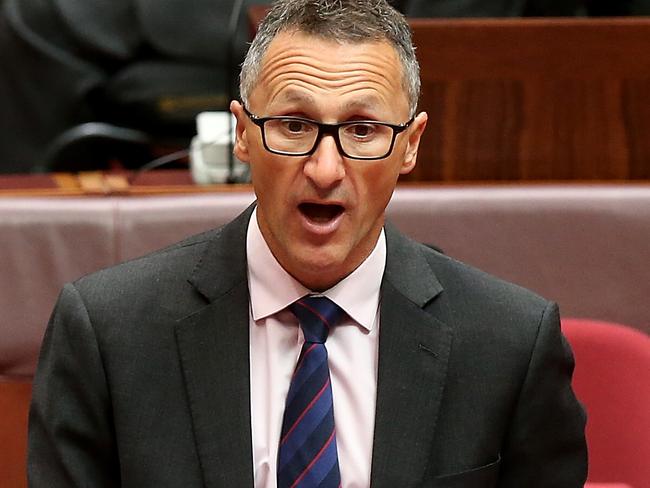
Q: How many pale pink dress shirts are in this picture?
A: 1